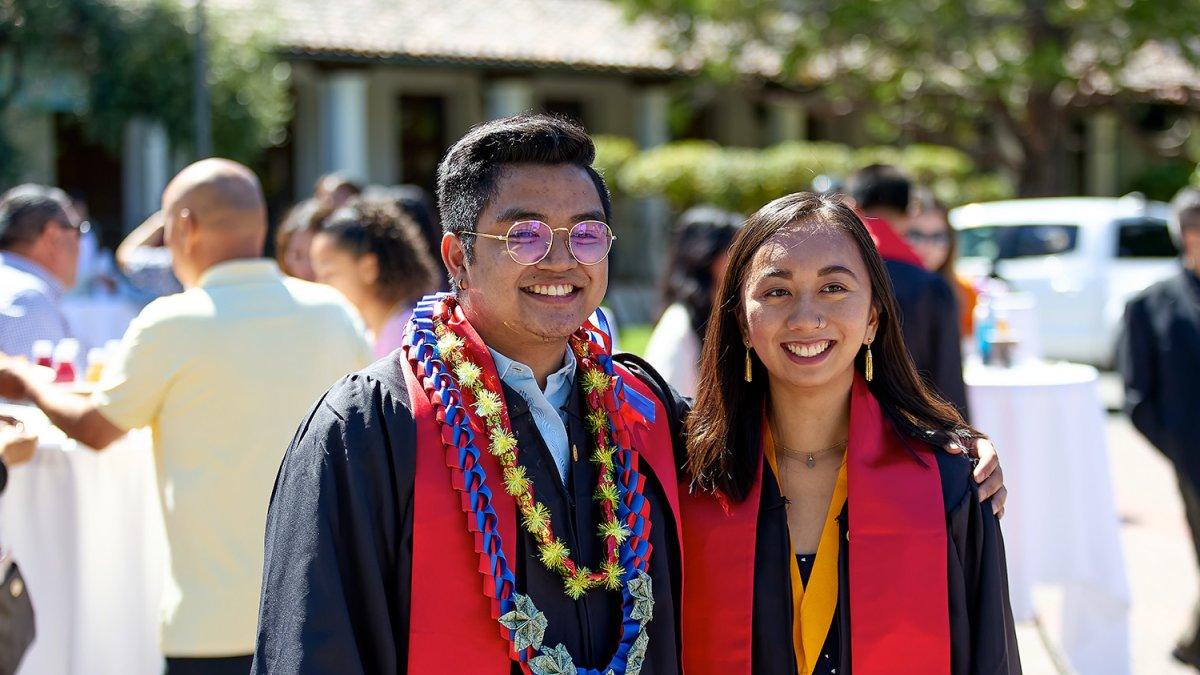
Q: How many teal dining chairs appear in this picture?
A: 0